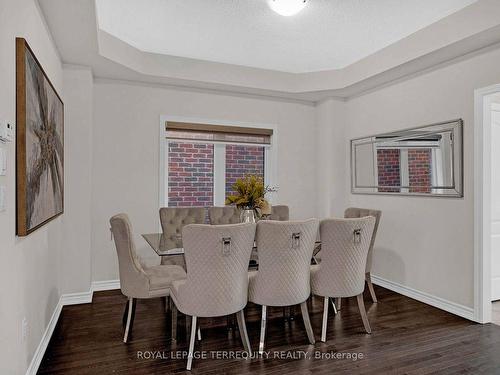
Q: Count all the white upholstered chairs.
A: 8